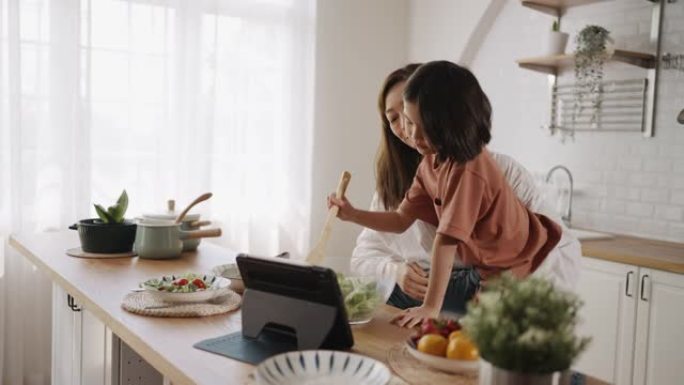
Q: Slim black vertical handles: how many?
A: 4